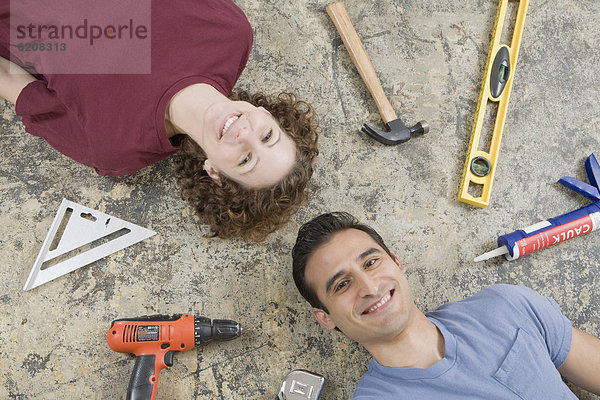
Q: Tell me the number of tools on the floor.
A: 6